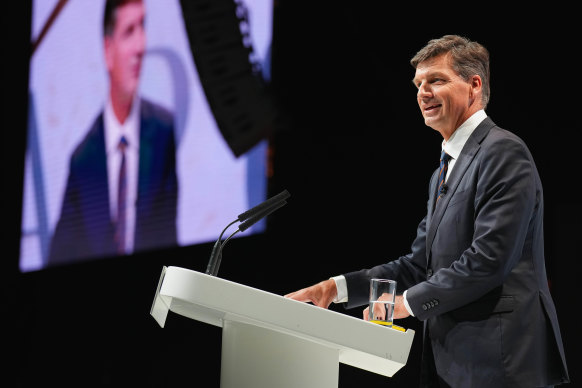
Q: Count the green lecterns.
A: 0